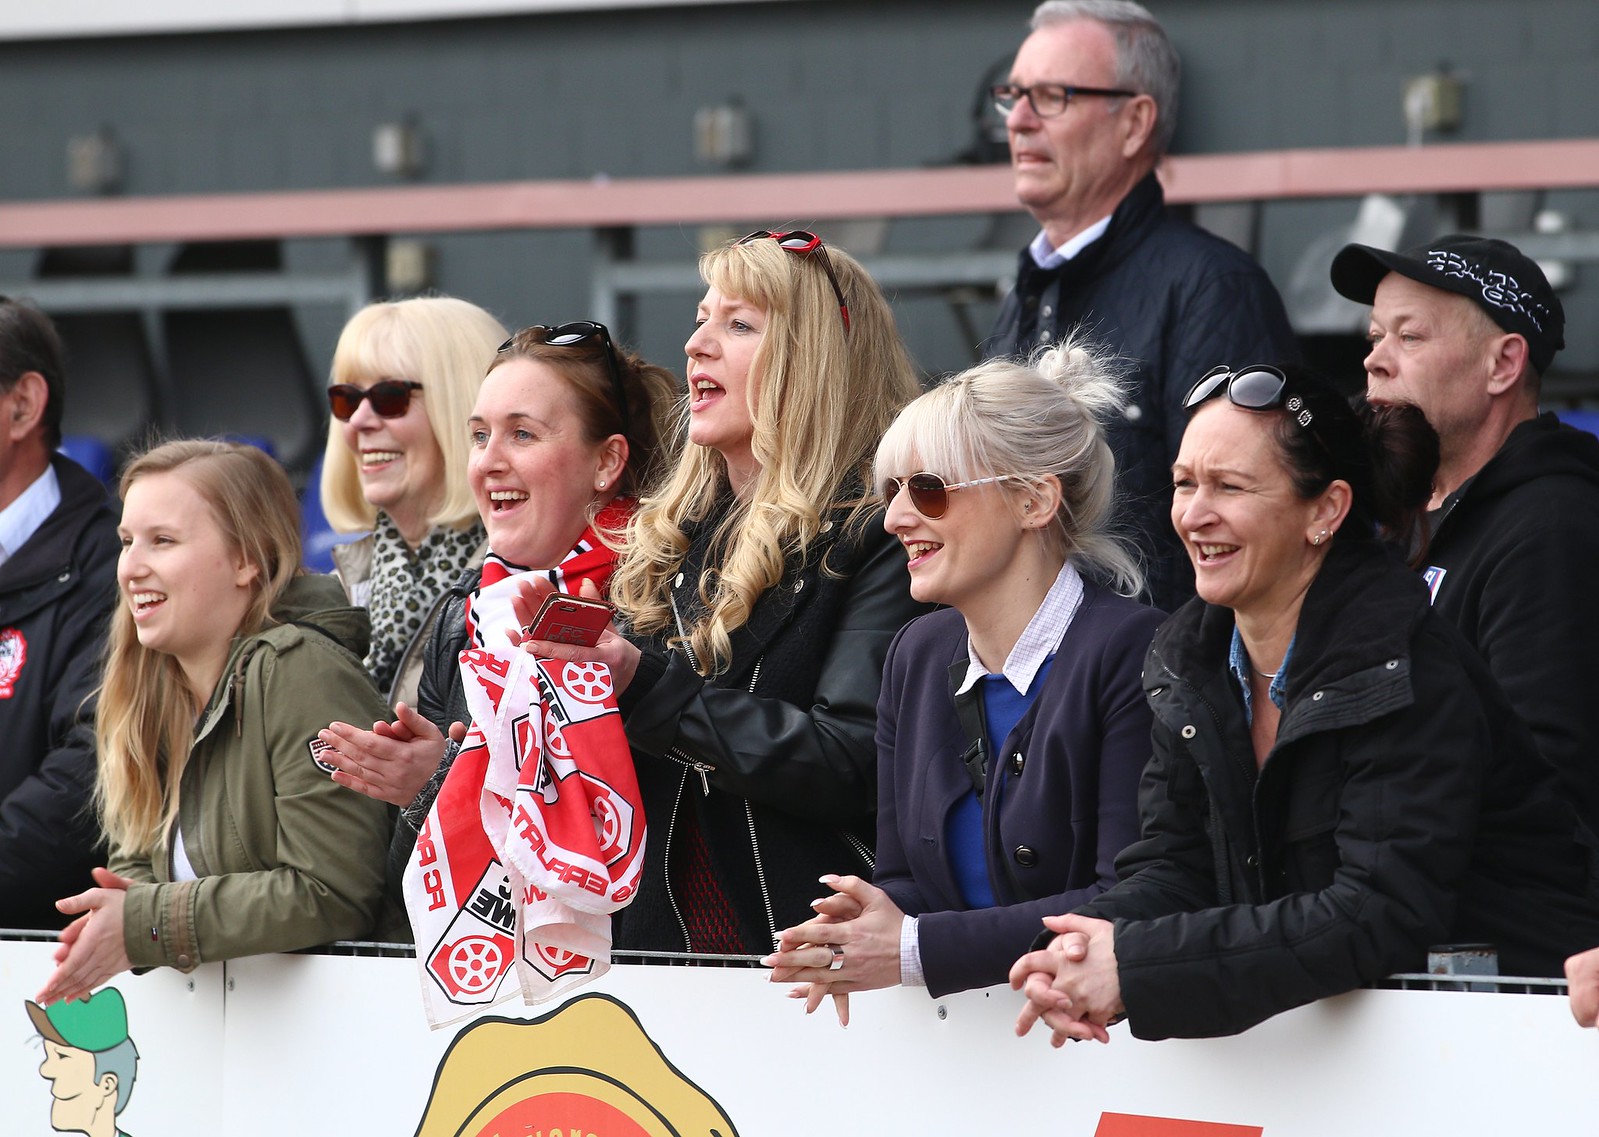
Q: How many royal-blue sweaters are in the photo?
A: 1